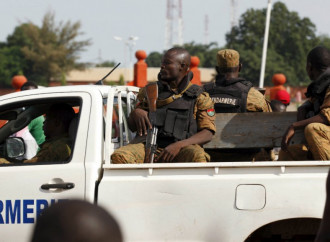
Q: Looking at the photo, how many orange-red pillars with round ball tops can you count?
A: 4